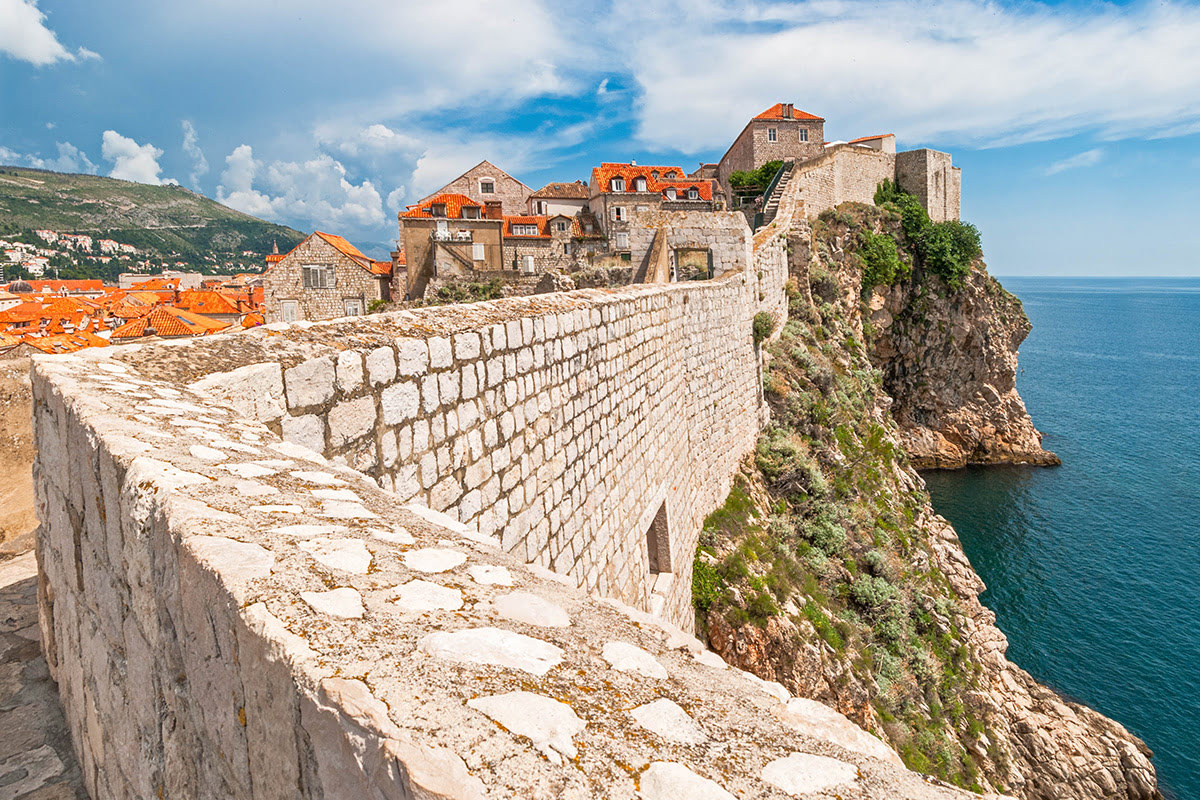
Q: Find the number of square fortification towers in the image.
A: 1